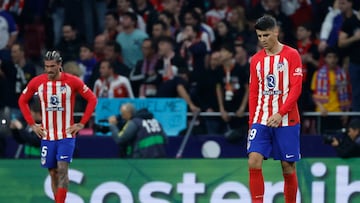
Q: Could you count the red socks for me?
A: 3